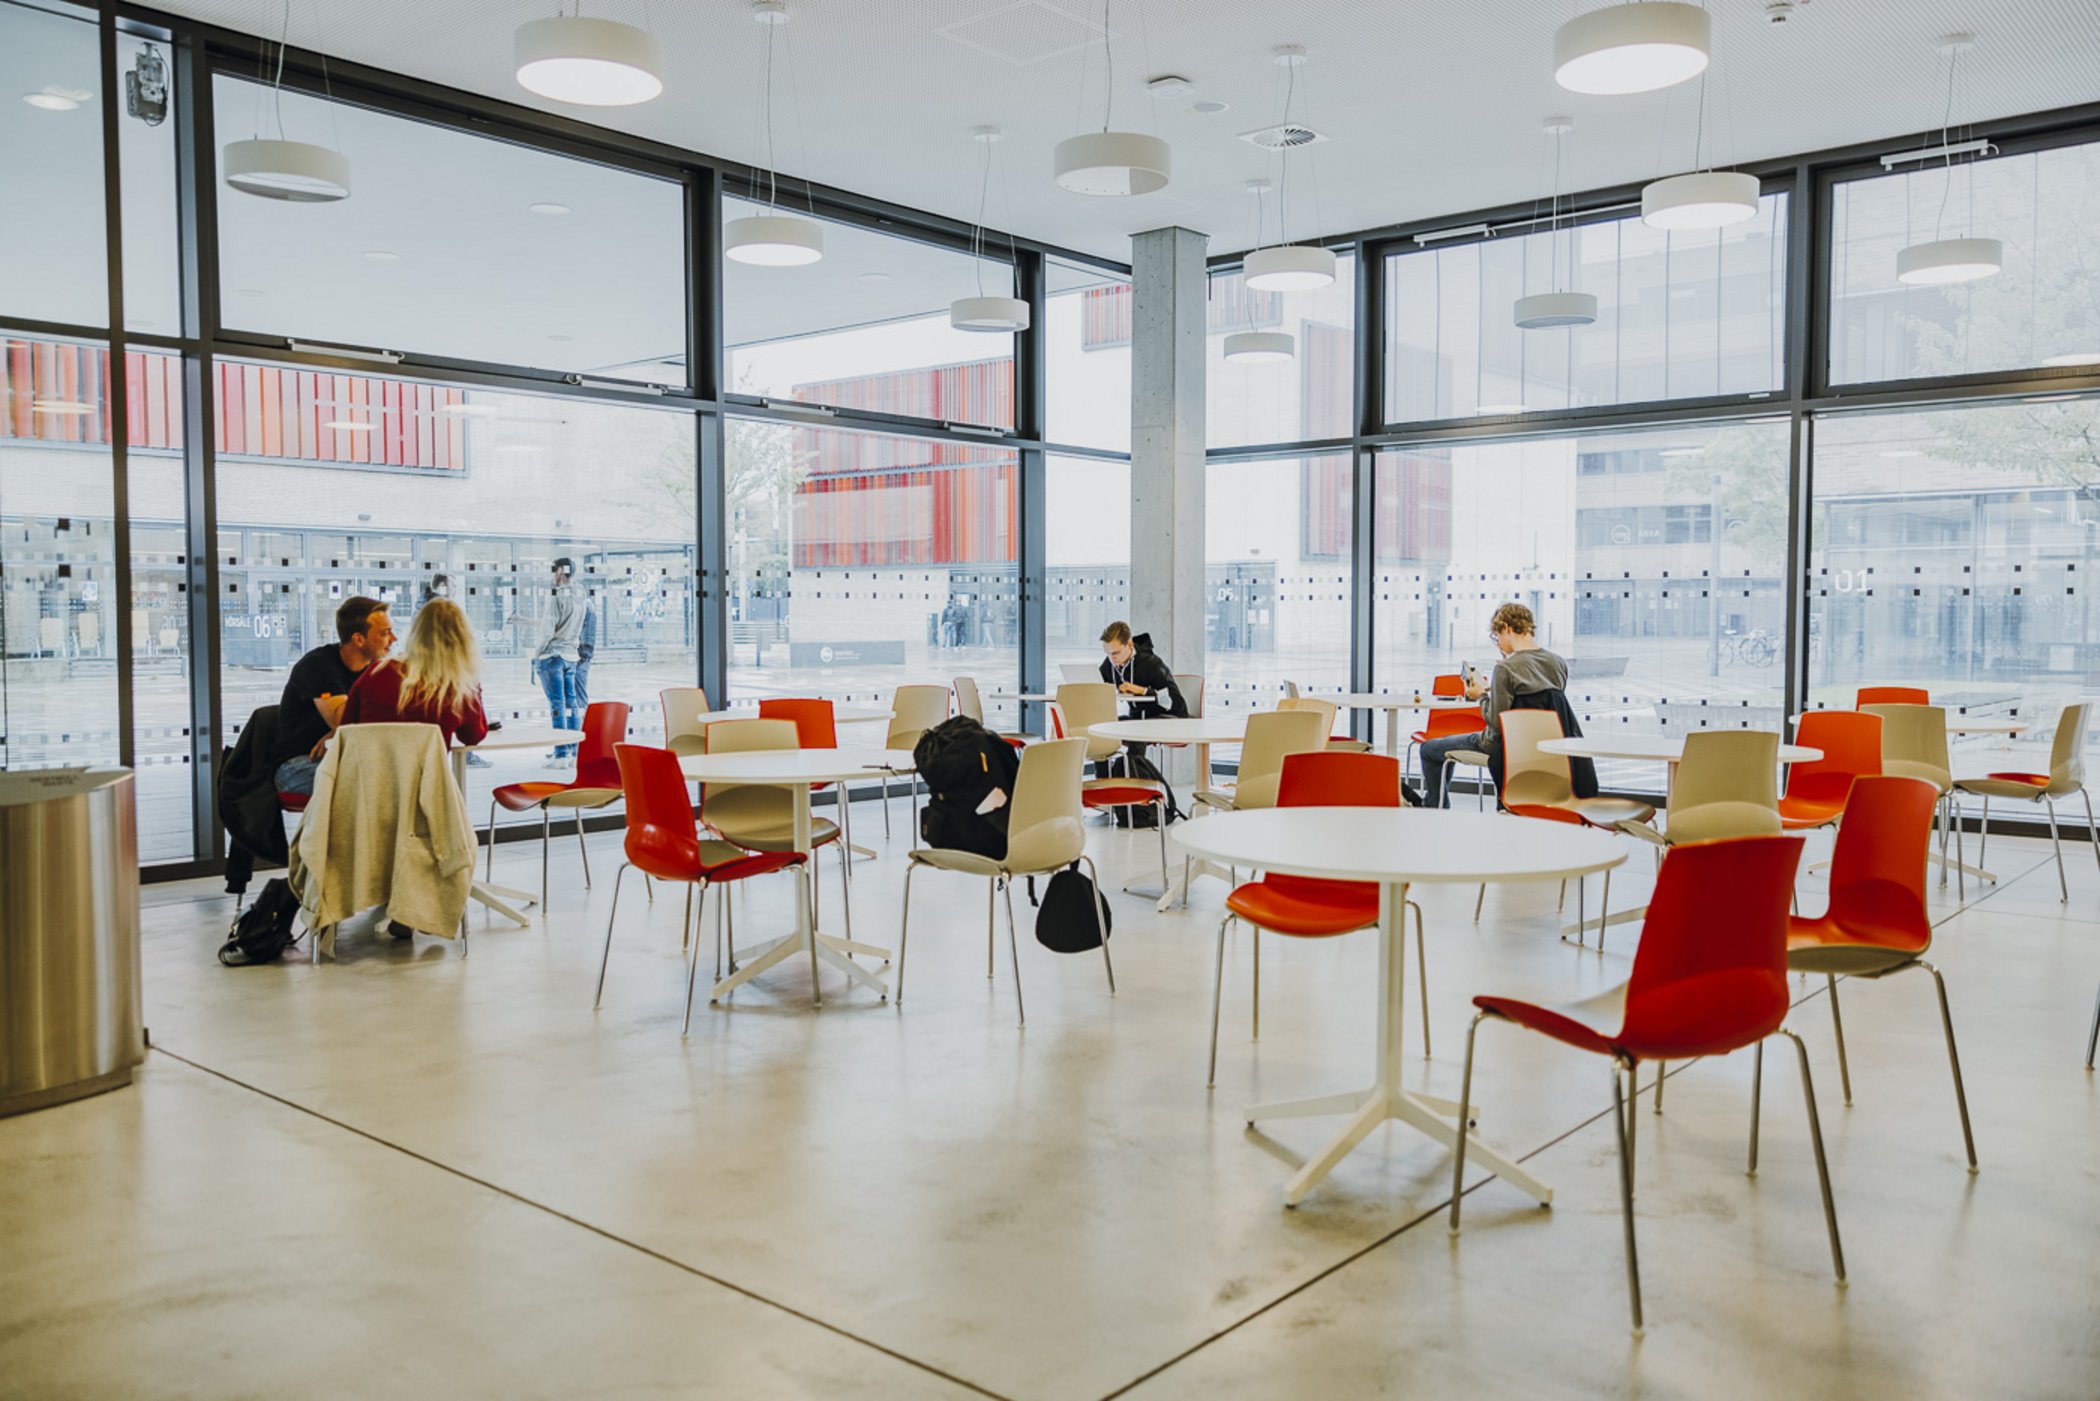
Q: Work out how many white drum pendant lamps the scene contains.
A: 11